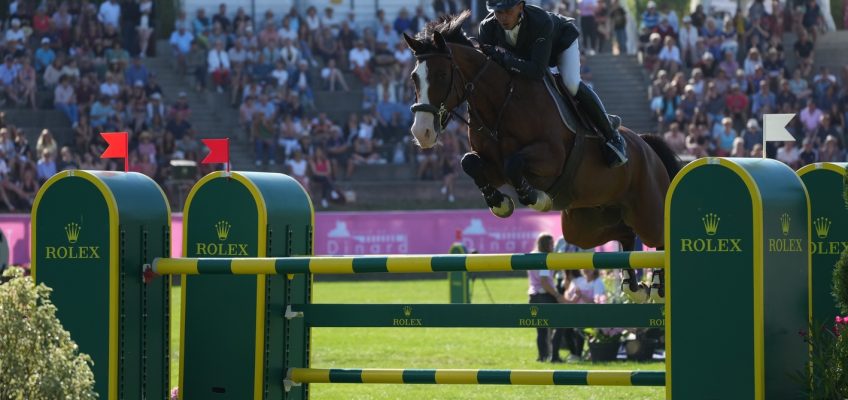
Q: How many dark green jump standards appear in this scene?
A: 4